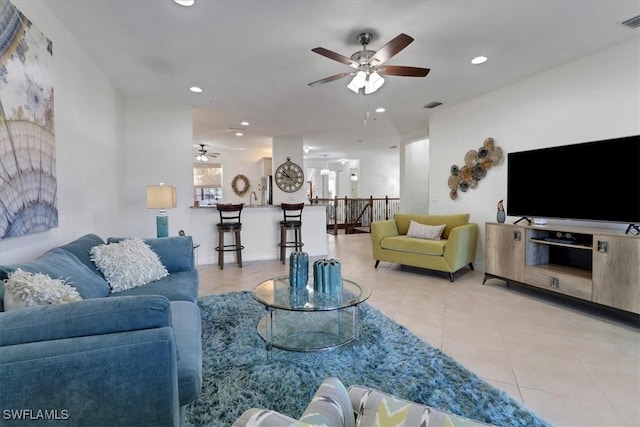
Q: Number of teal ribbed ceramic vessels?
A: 2